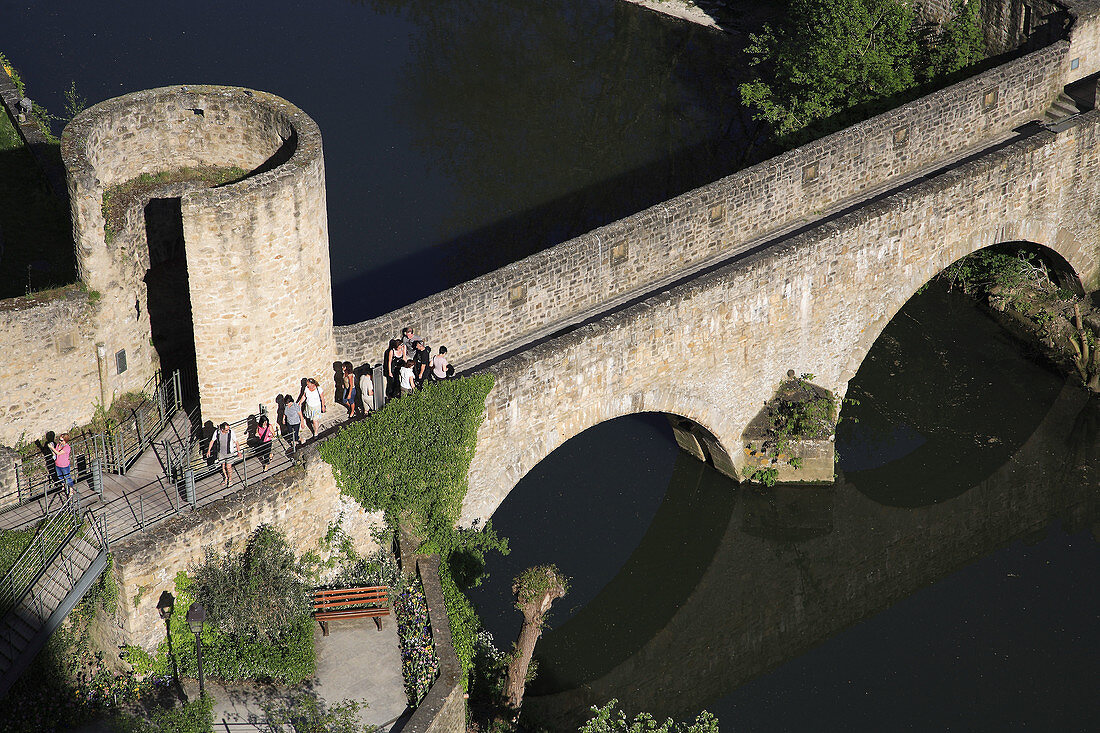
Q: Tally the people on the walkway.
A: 12